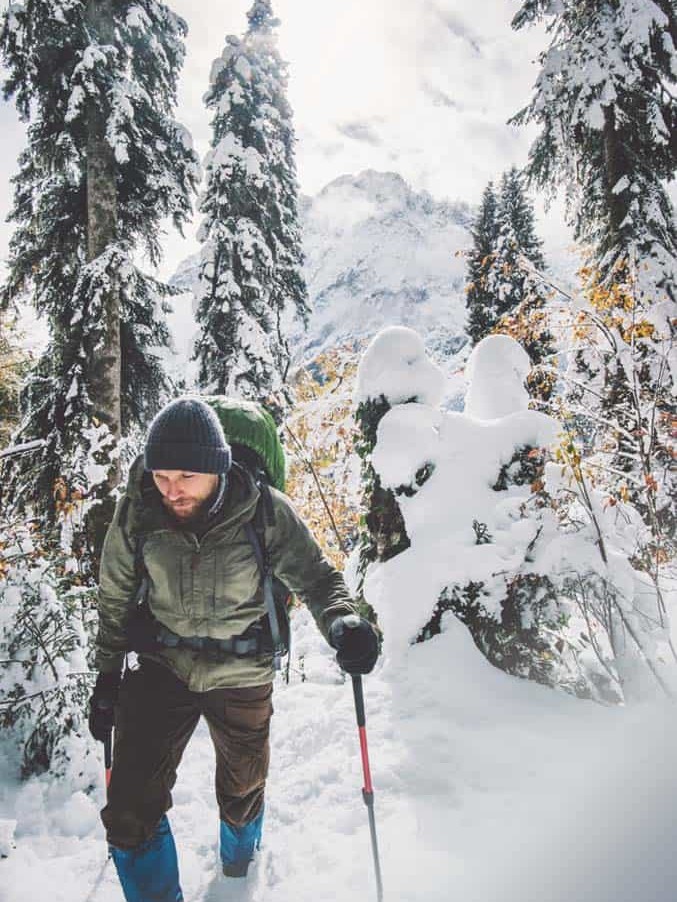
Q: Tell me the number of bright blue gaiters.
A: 2